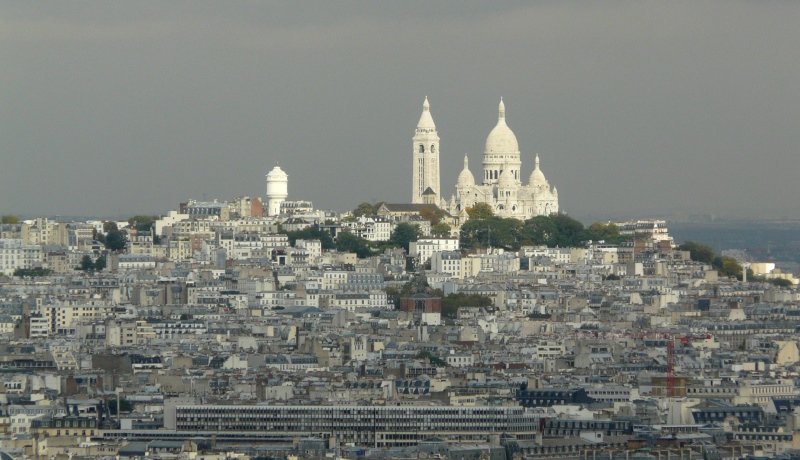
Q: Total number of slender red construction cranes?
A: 1